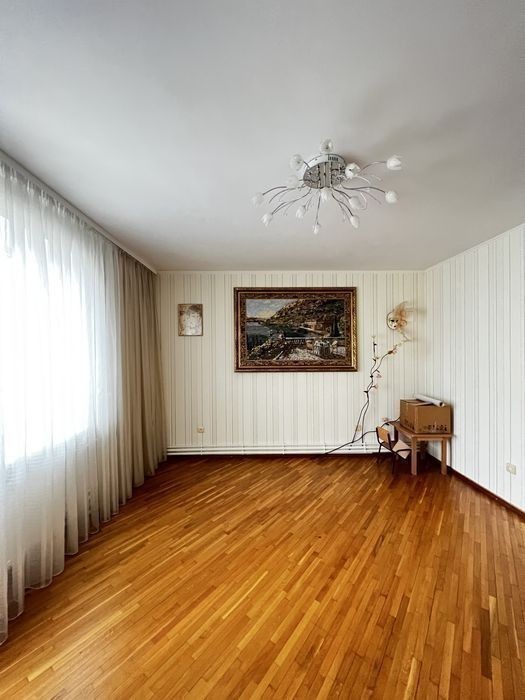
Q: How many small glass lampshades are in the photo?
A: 13